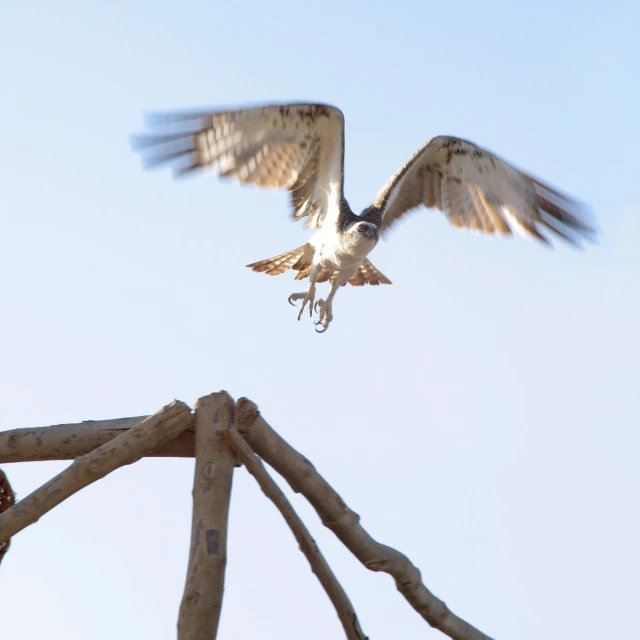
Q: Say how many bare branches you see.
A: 5